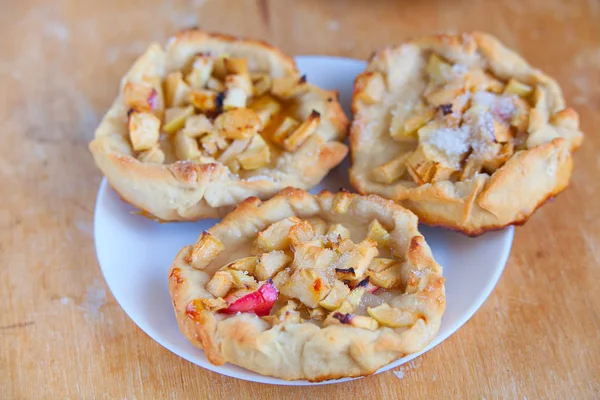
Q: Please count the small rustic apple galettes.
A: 3